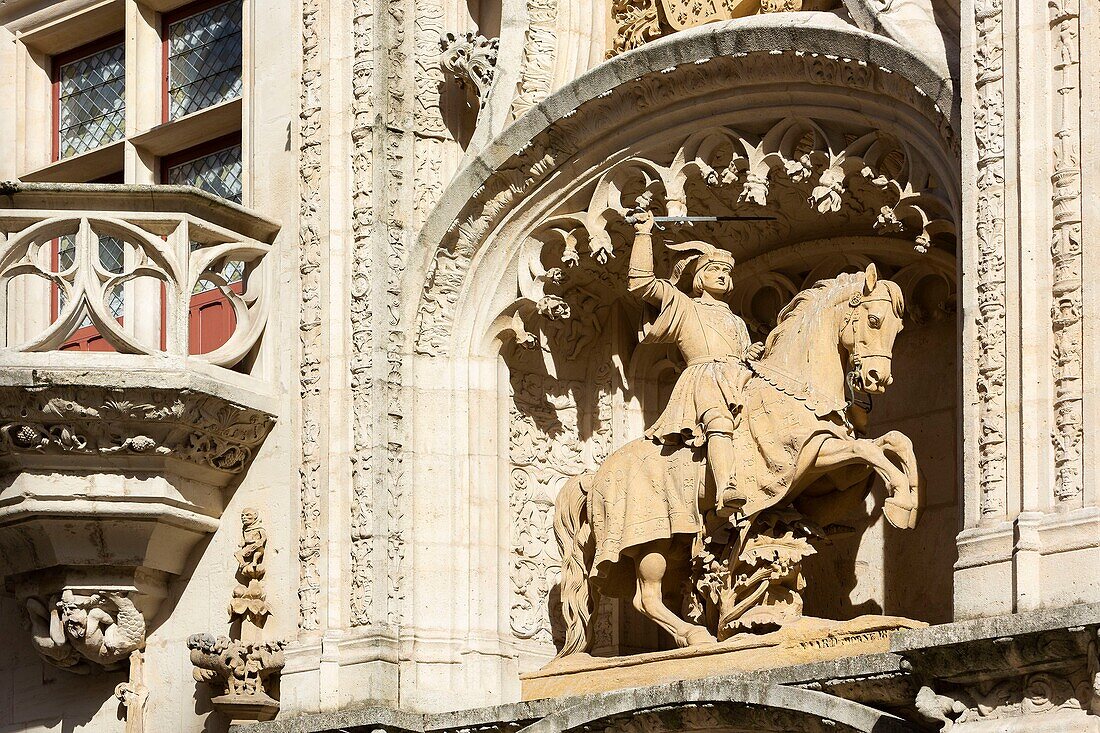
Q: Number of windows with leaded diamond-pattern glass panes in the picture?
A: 4